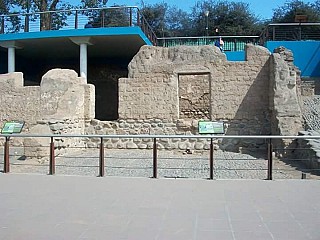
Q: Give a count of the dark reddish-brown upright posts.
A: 6